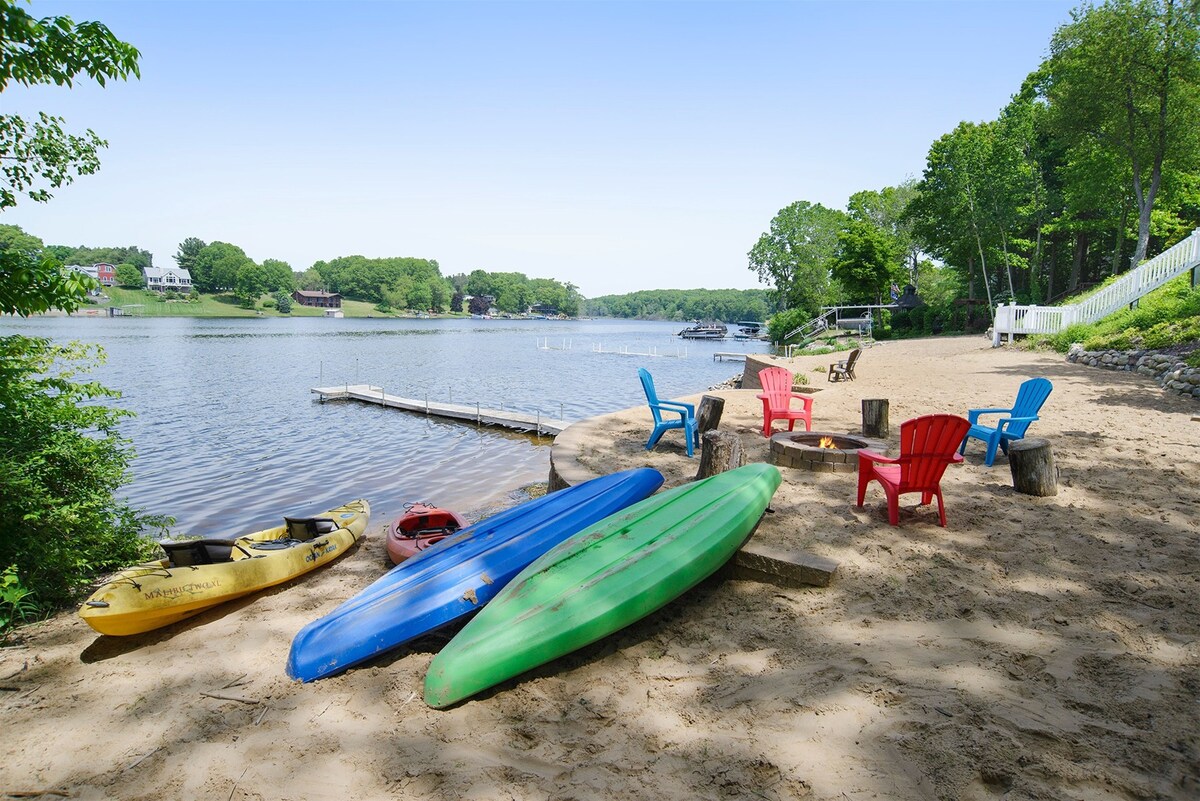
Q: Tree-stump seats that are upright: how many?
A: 4